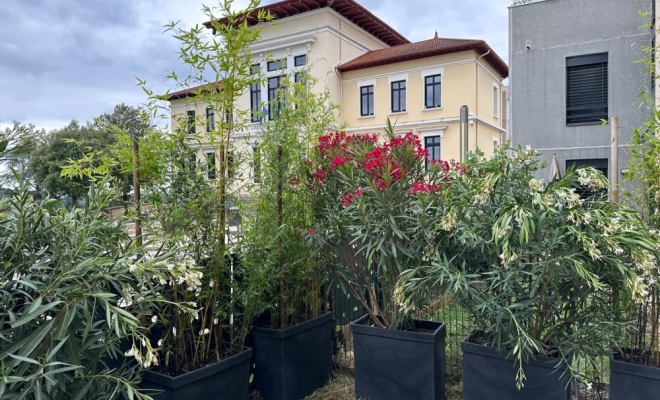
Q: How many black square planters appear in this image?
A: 5